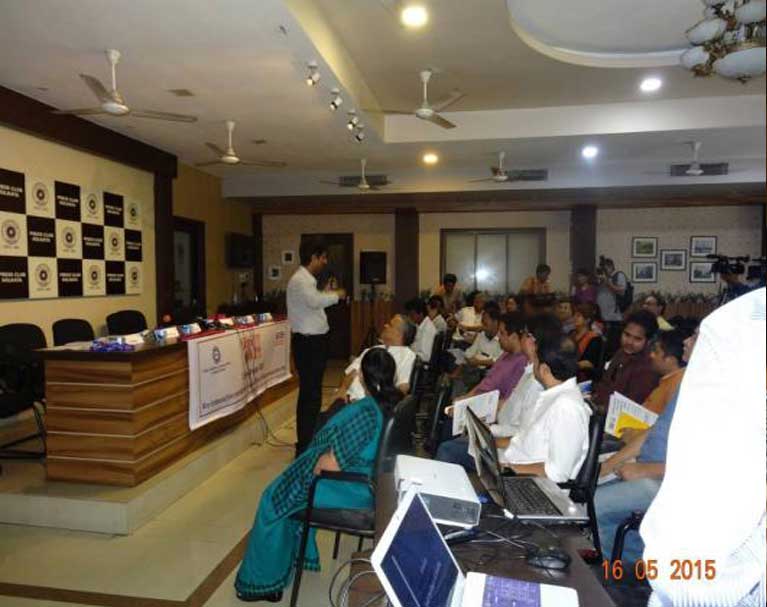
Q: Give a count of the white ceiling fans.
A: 6